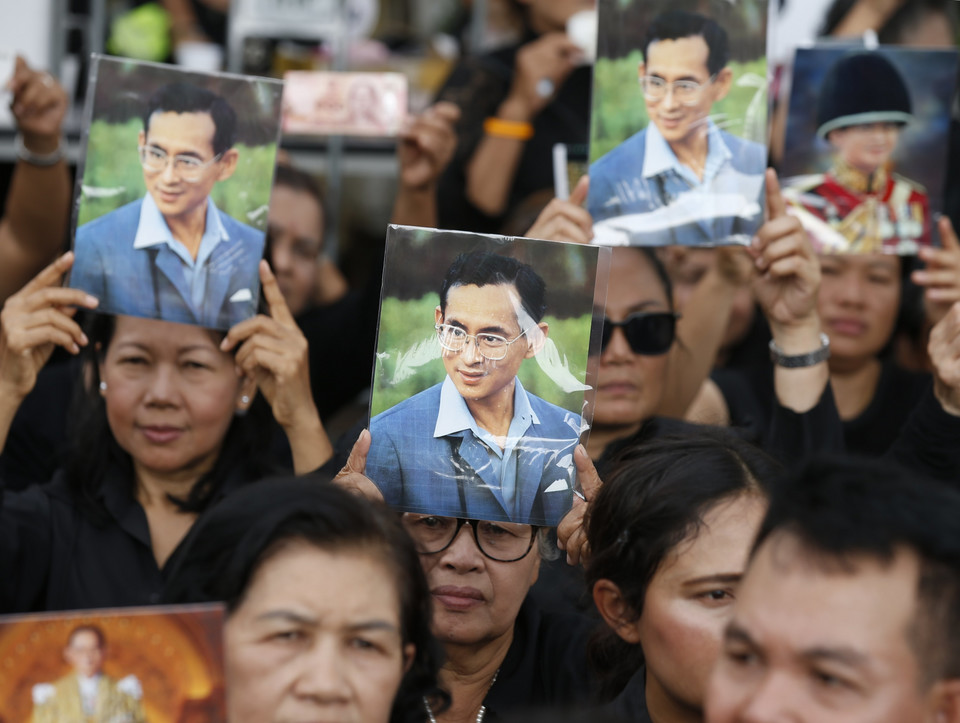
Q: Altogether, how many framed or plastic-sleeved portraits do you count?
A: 5